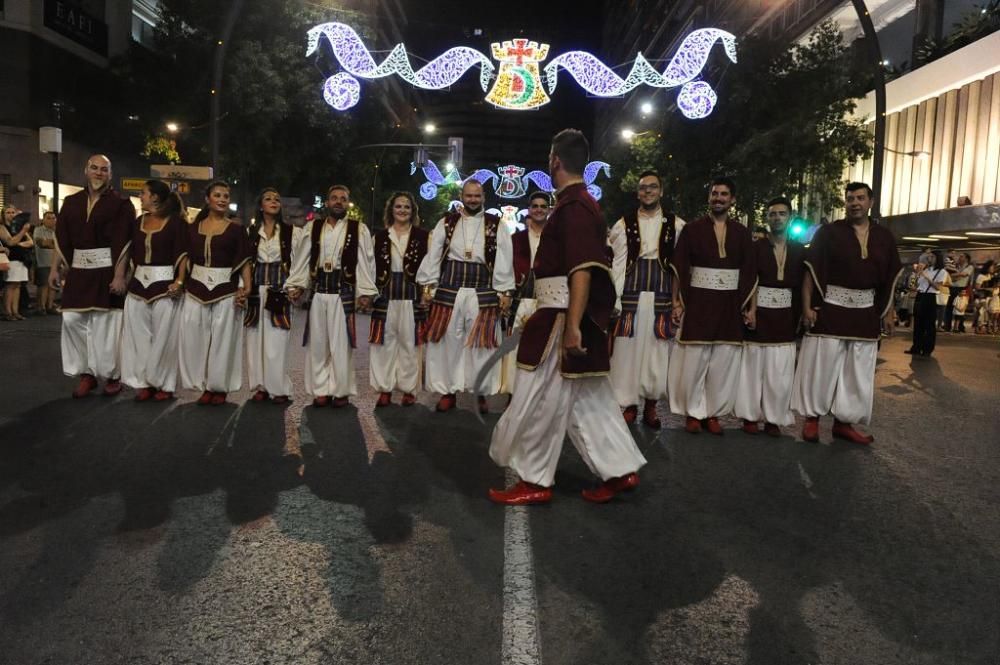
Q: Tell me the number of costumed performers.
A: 13